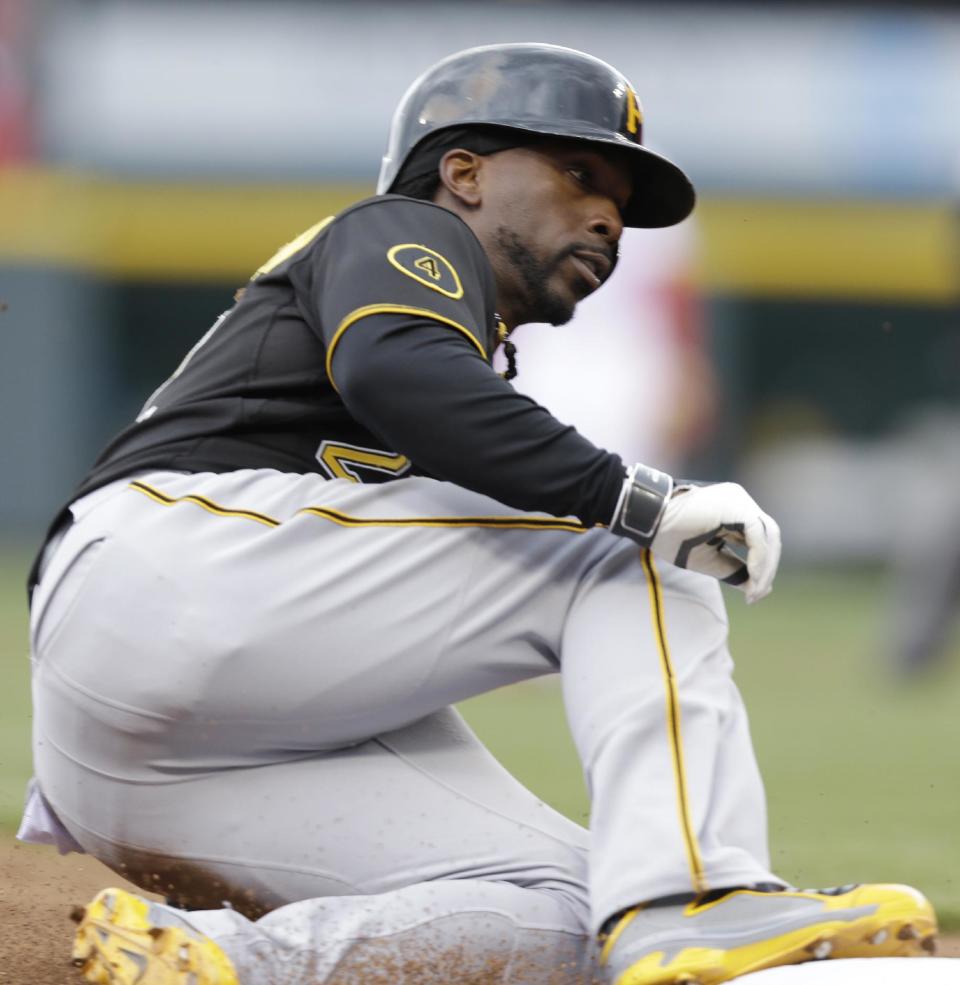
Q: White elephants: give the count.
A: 0